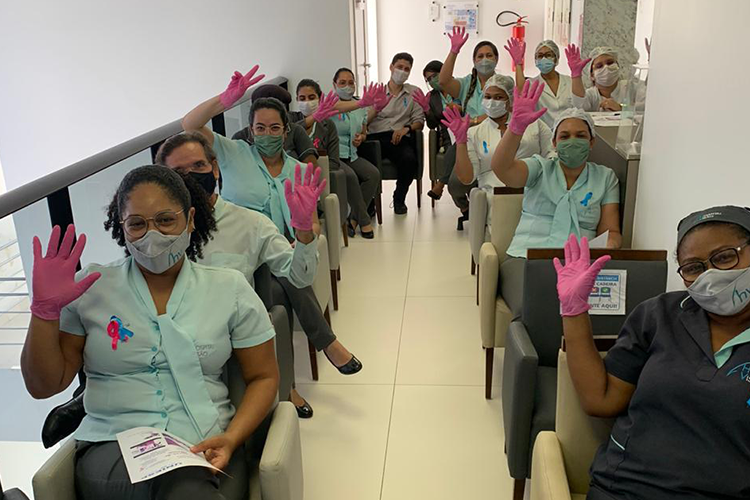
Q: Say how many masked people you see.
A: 13